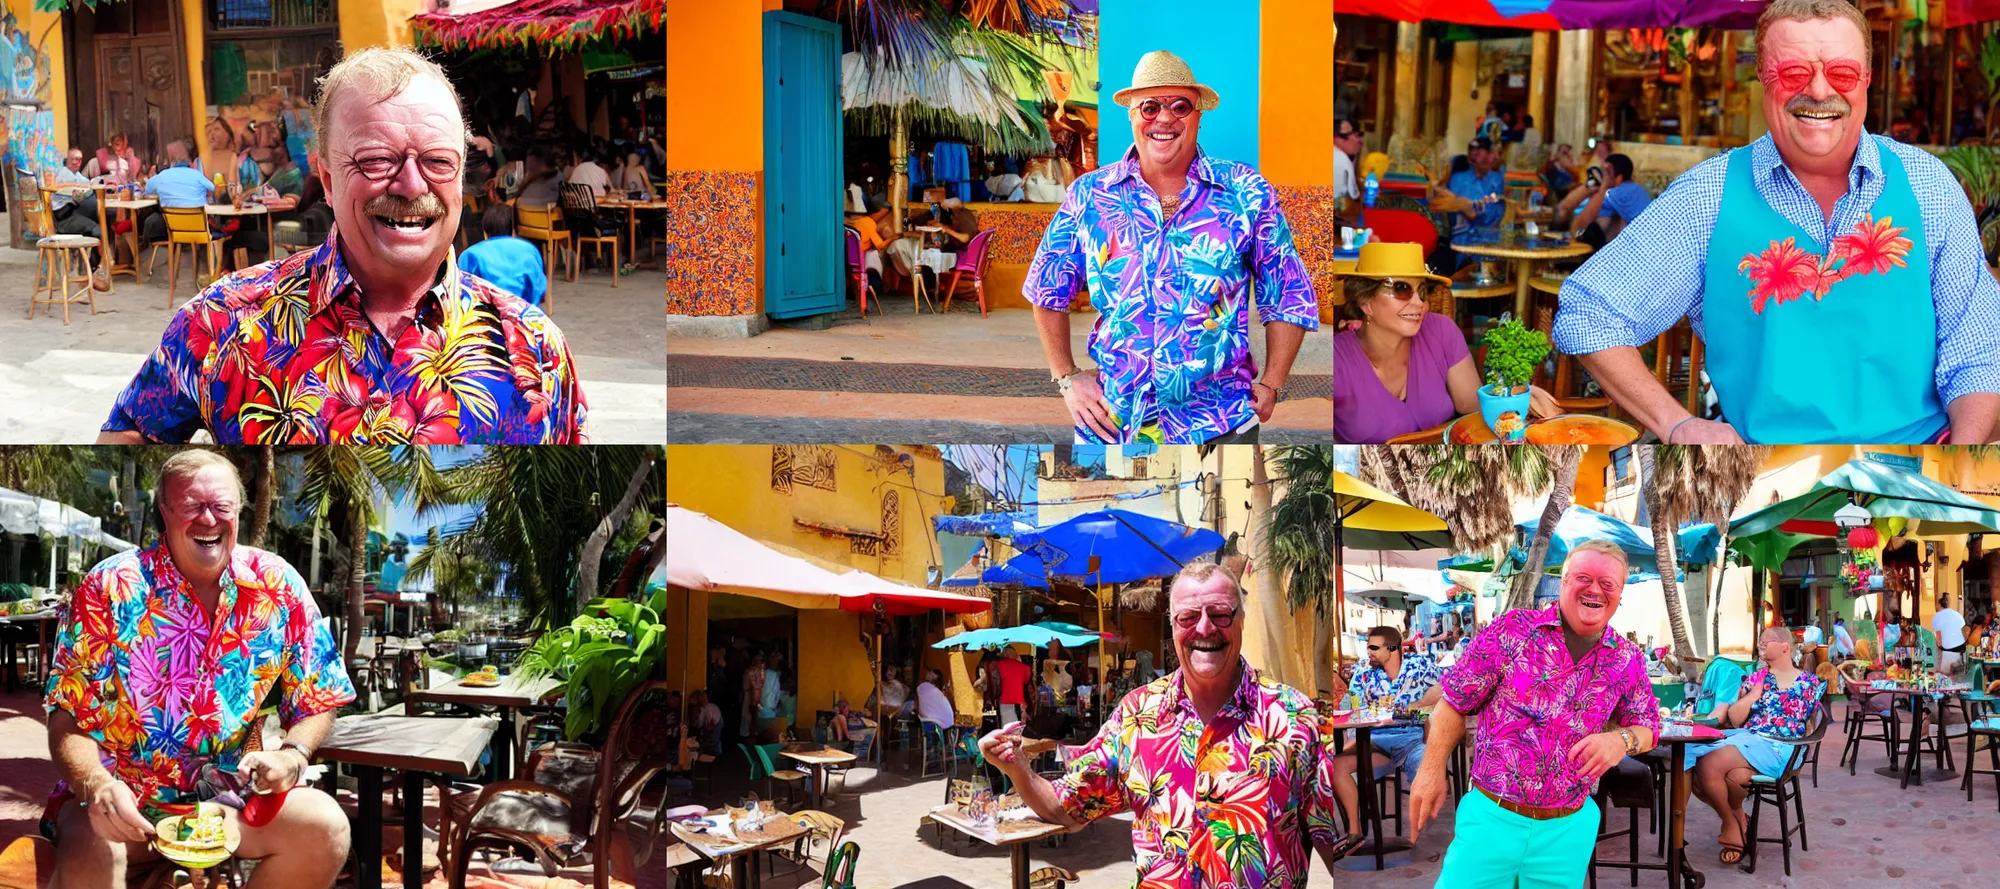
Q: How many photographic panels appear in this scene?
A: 6